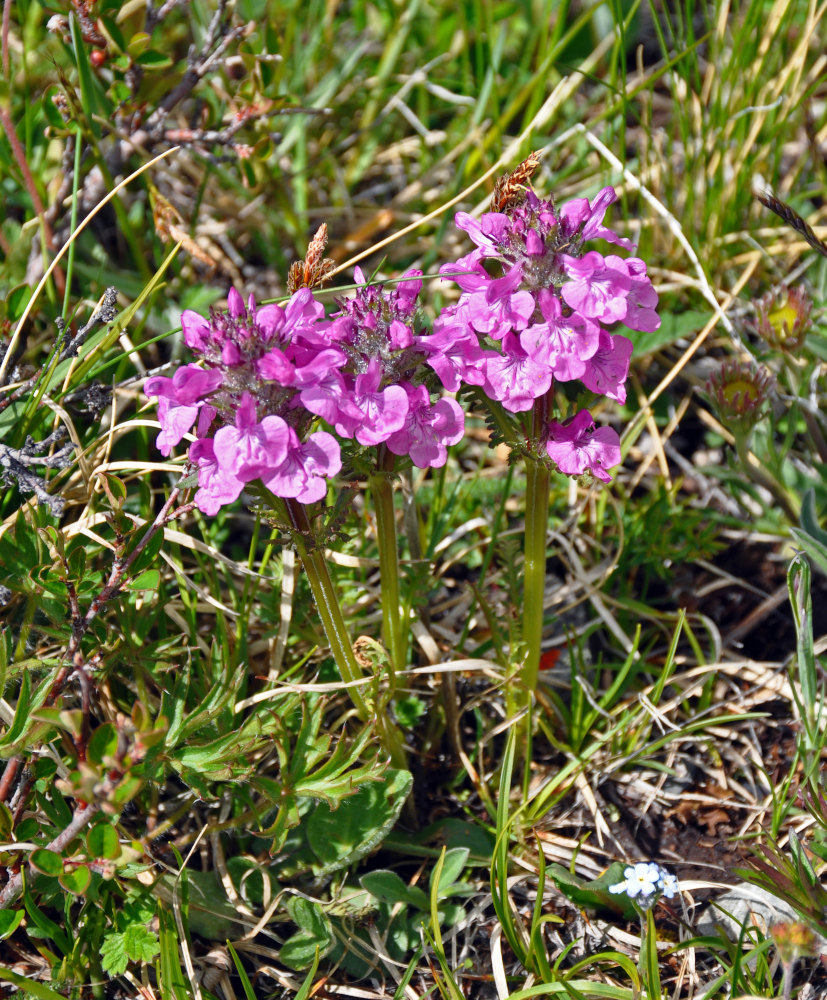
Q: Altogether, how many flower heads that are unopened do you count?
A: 2